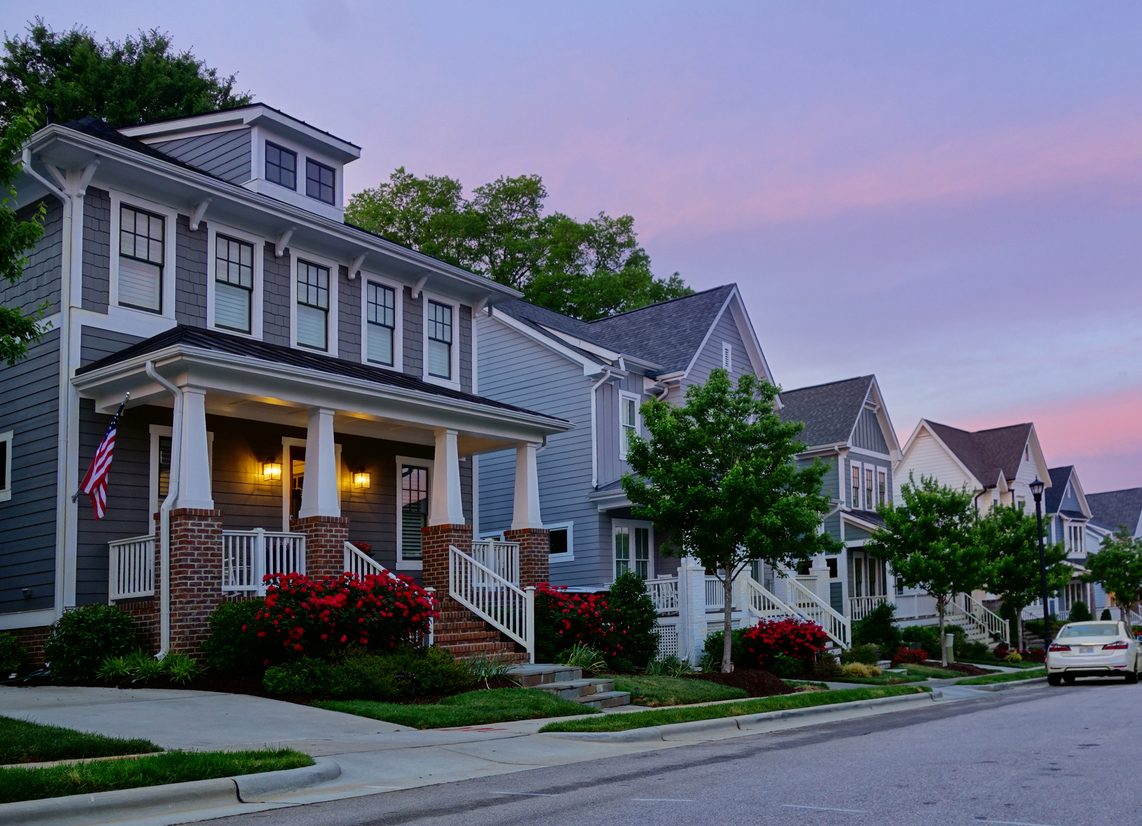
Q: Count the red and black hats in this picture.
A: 0